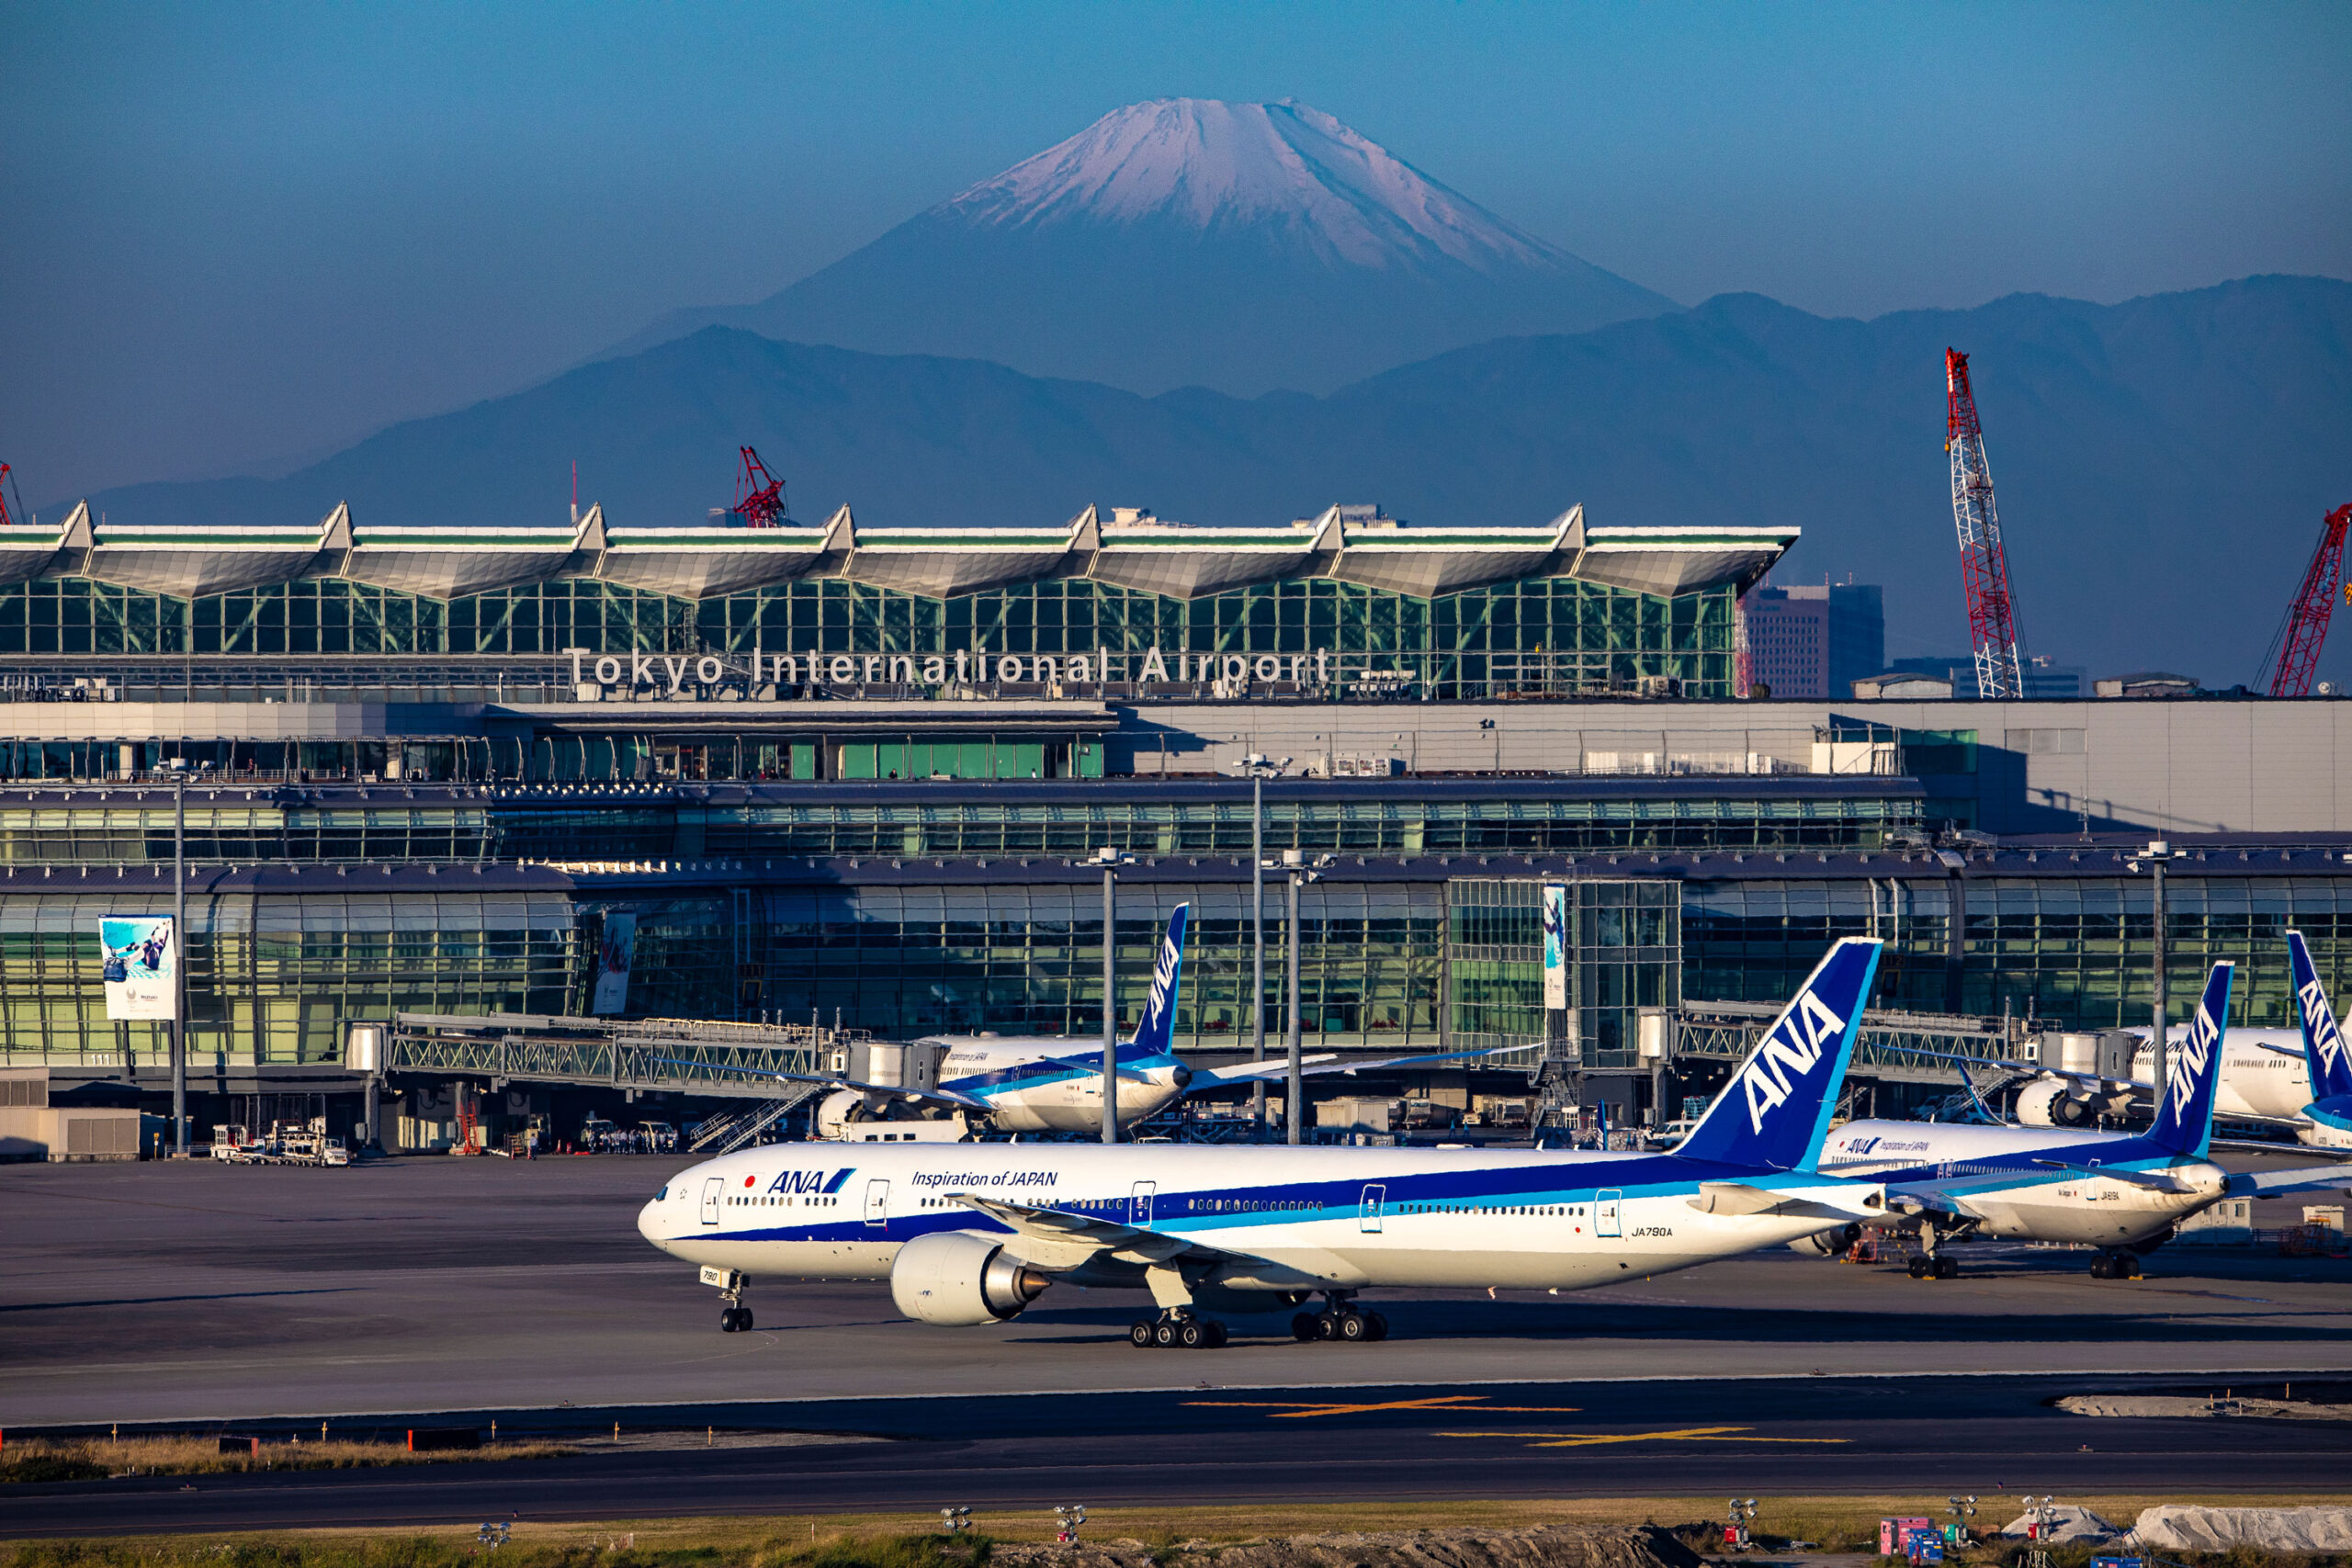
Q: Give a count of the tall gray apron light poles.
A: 5